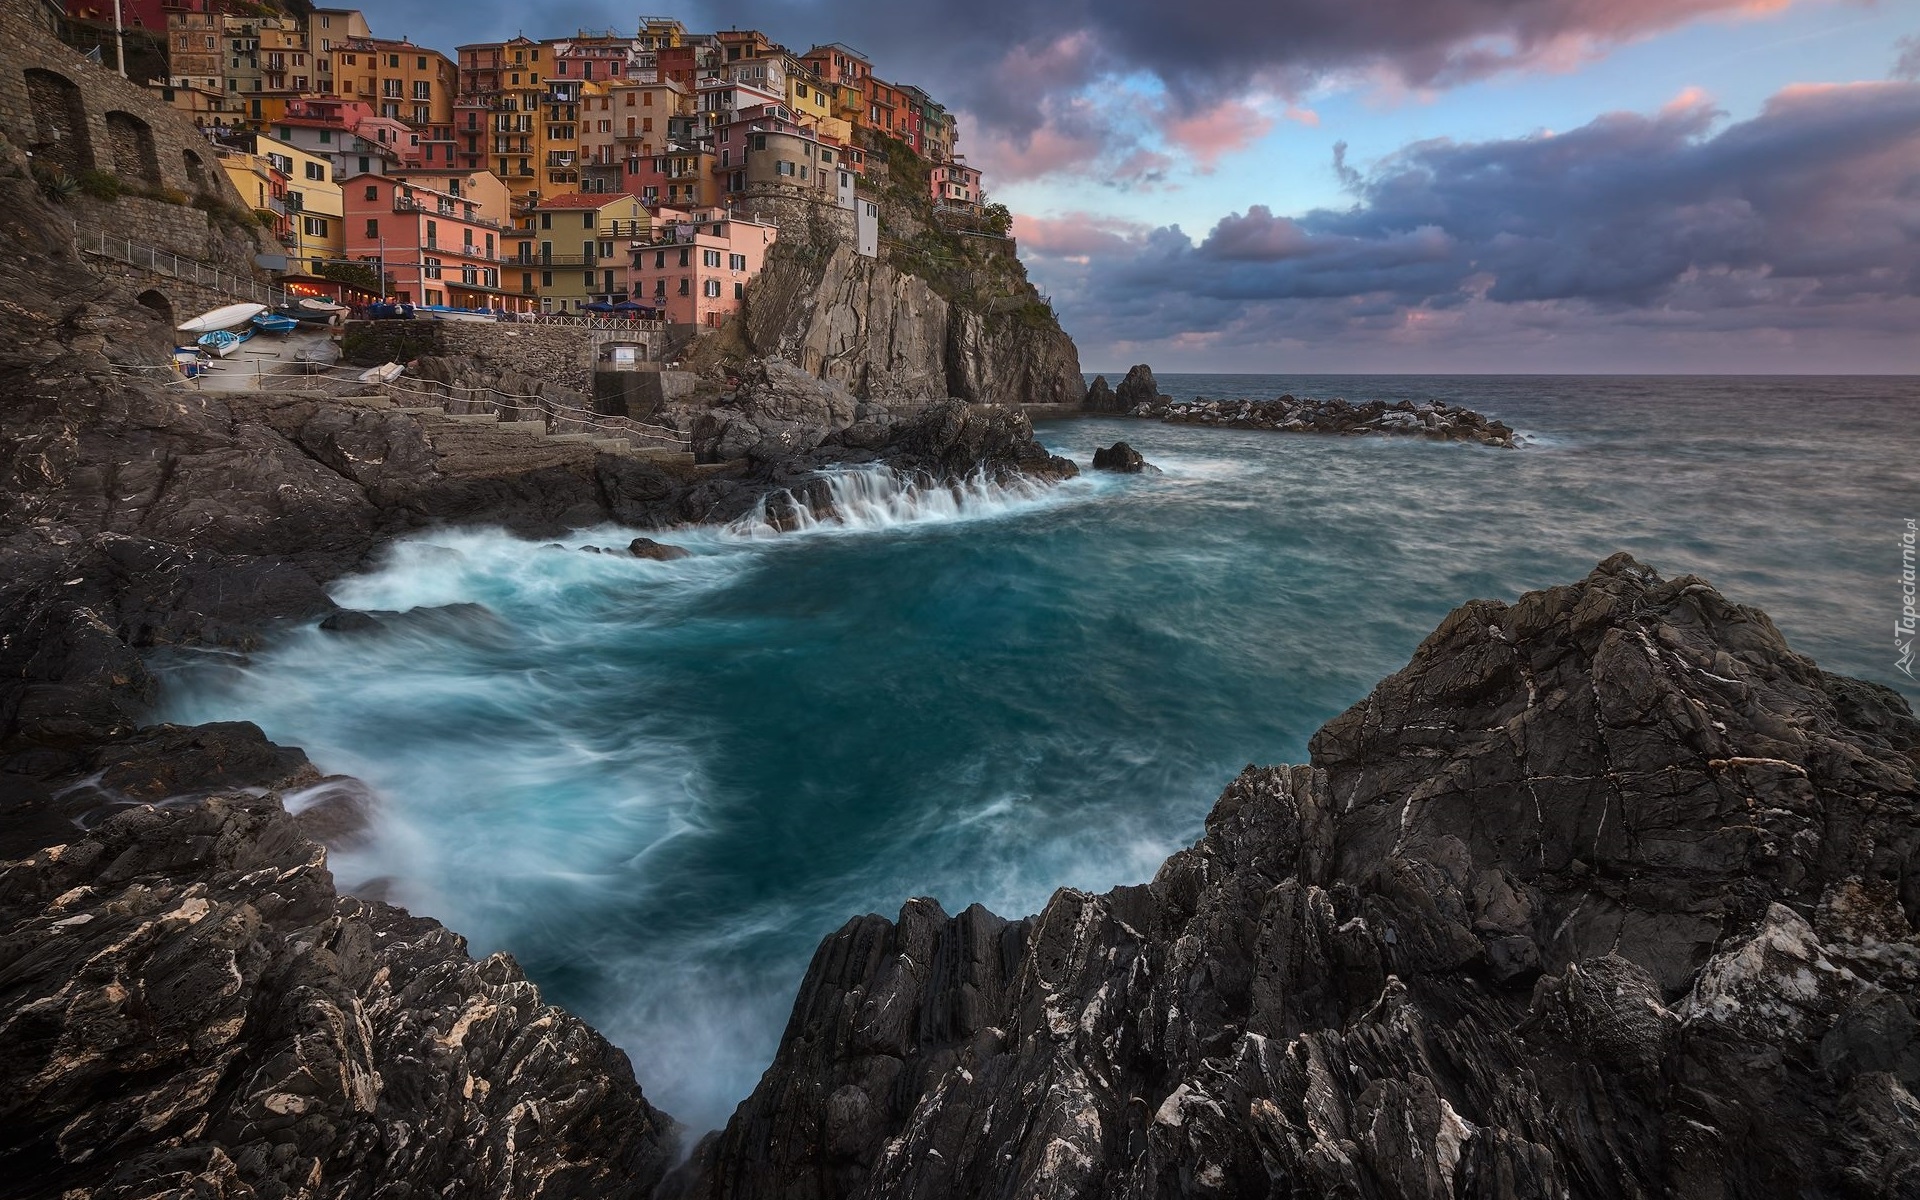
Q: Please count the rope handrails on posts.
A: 2